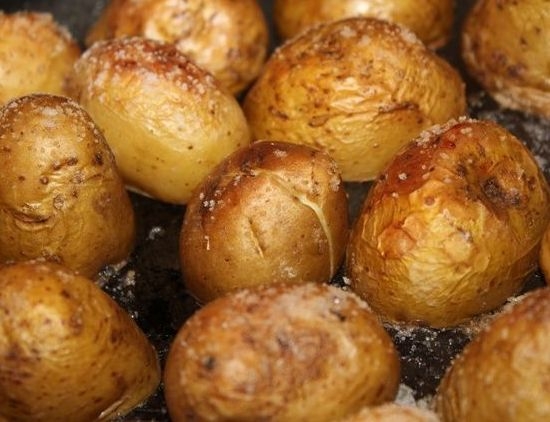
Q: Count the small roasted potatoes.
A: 14